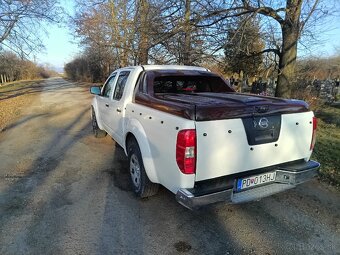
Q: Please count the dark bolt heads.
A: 12